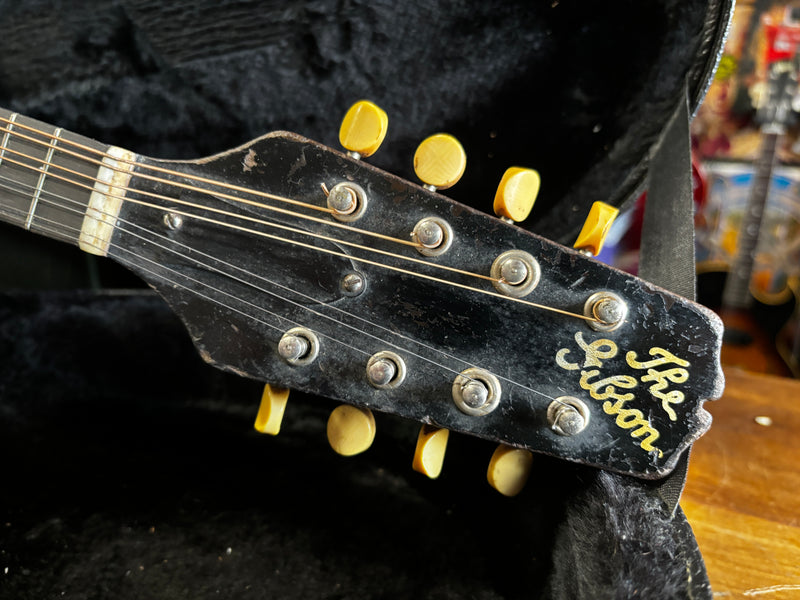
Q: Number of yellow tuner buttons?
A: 8